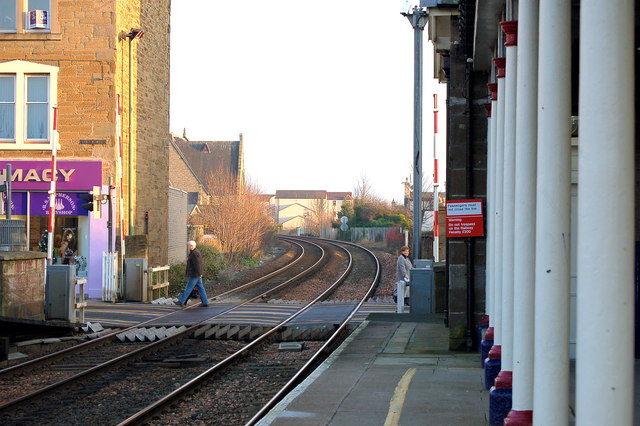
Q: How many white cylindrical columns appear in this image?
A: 7